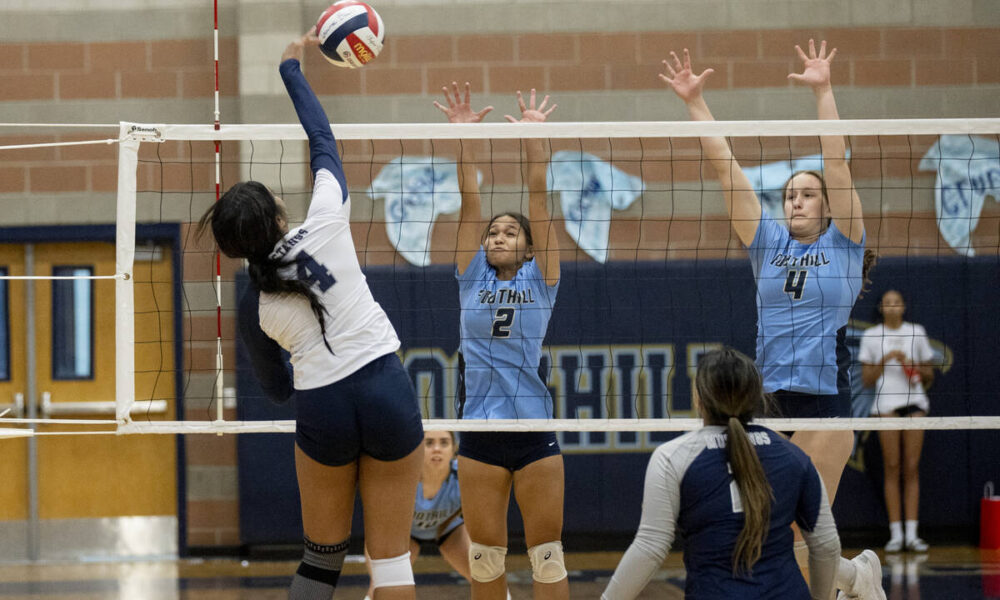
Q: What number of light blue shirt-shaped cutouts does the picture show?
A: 4